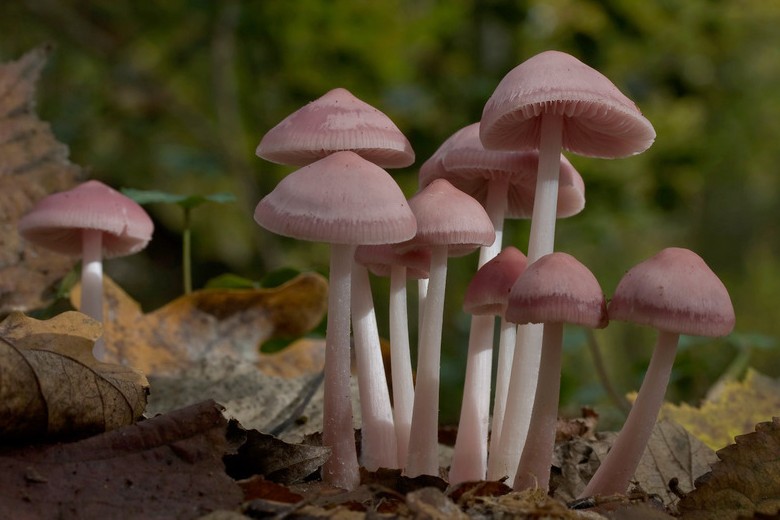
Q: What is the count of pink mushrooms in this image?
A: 10